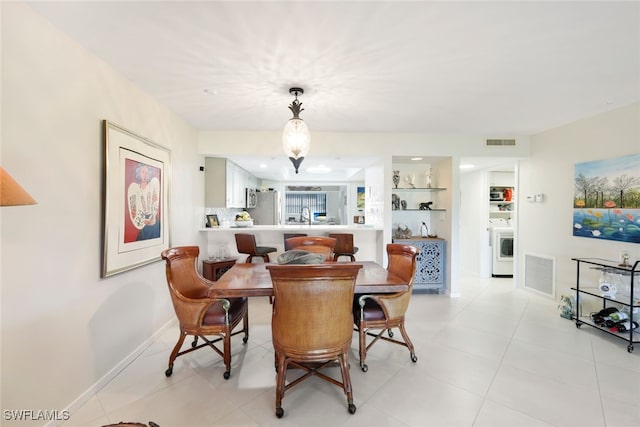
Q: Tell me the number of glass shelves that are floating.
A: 2